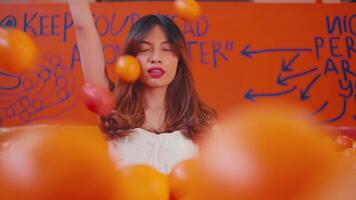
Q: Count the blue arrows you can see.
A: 5